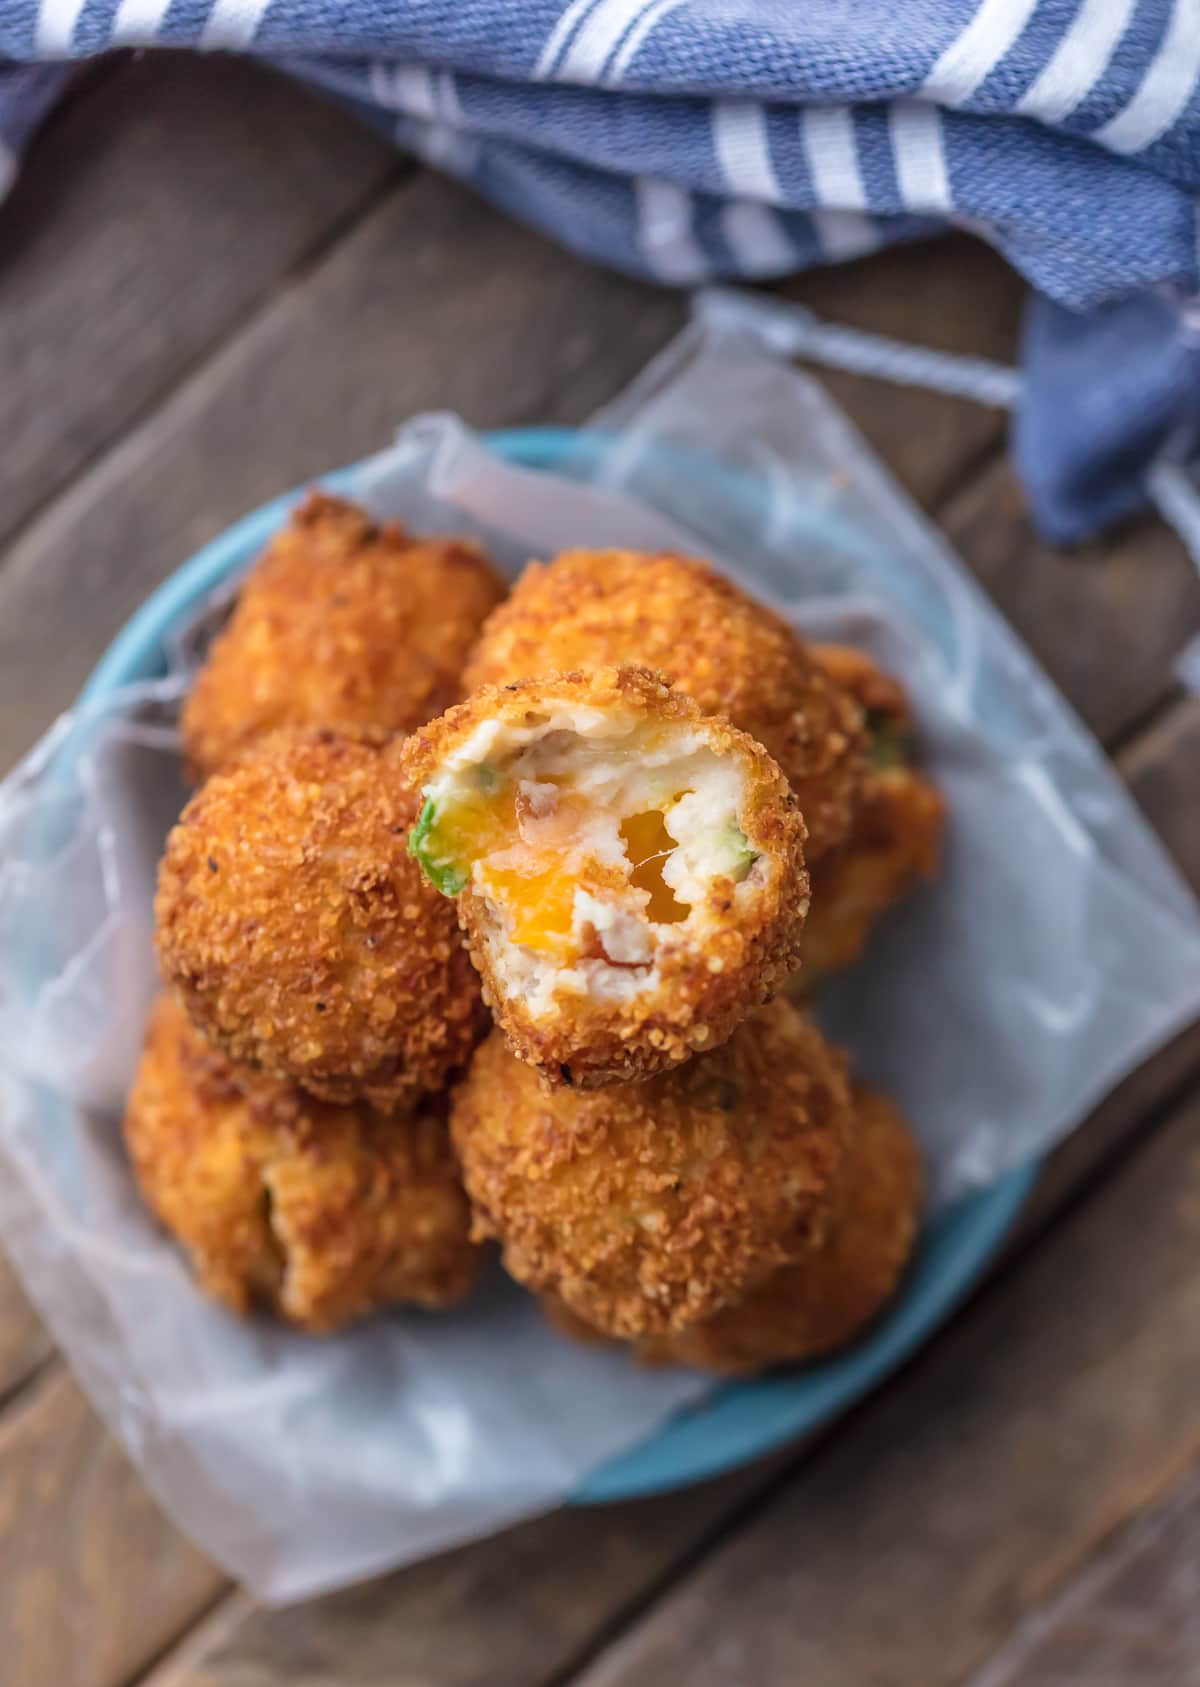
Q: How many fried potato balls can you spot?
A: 8